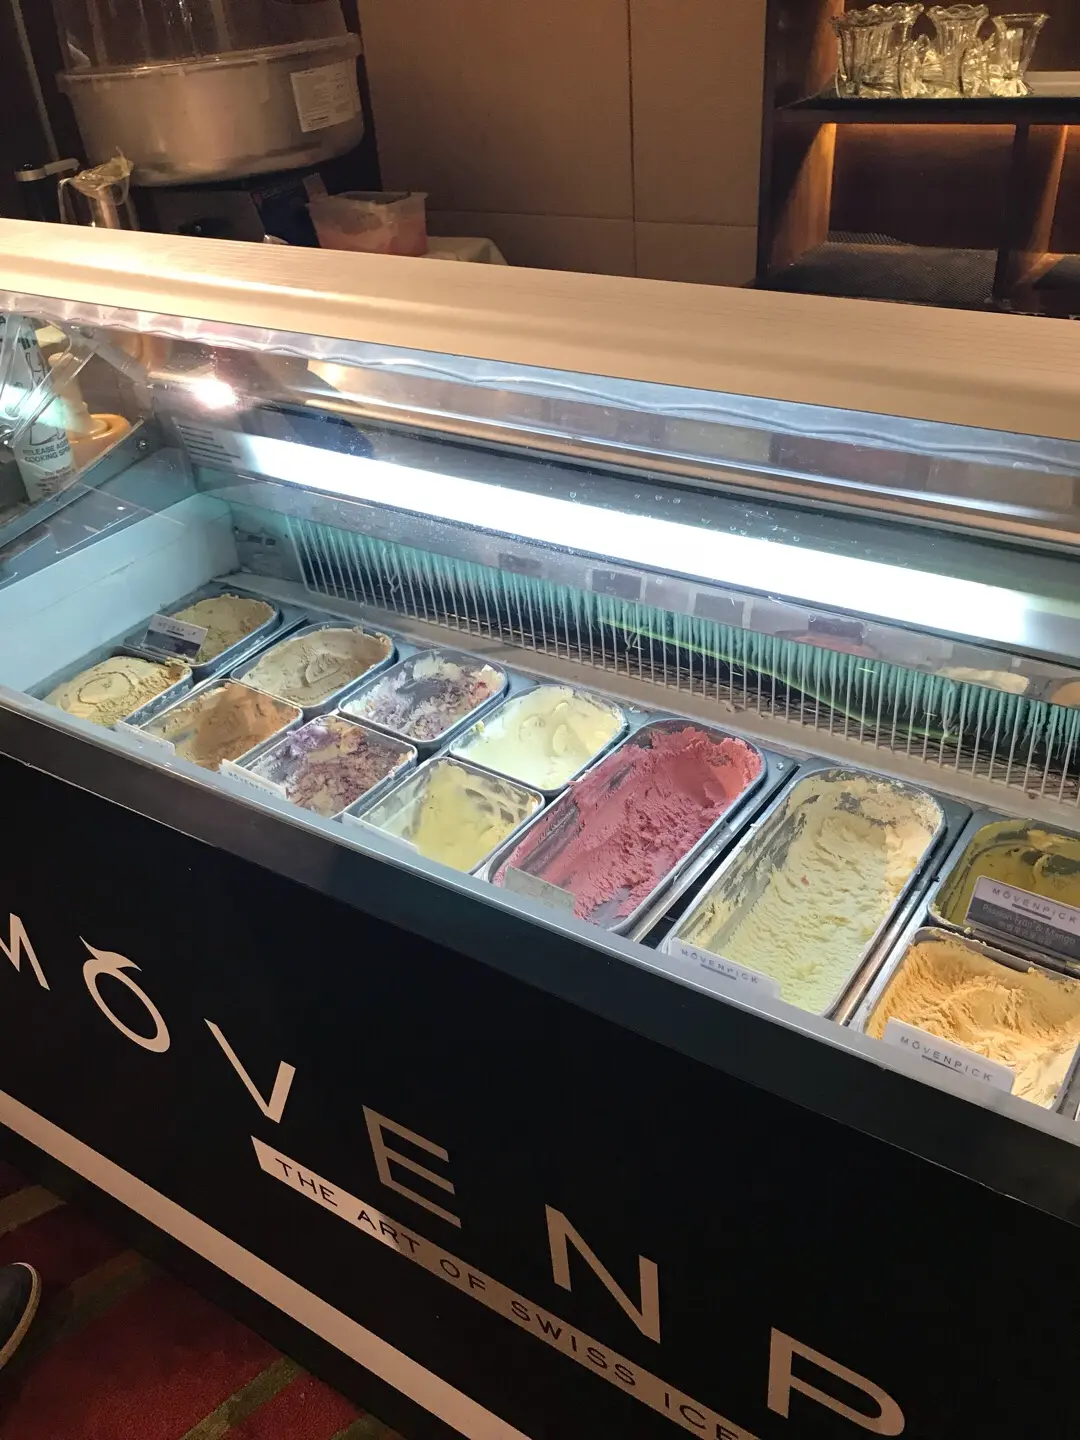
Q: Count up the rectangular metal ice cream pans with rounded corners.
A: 12